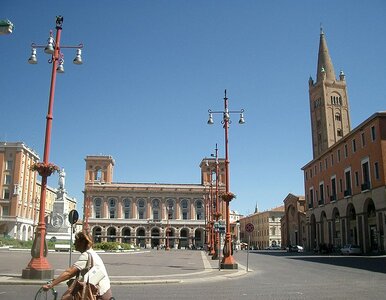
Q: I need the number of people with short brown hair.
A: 1